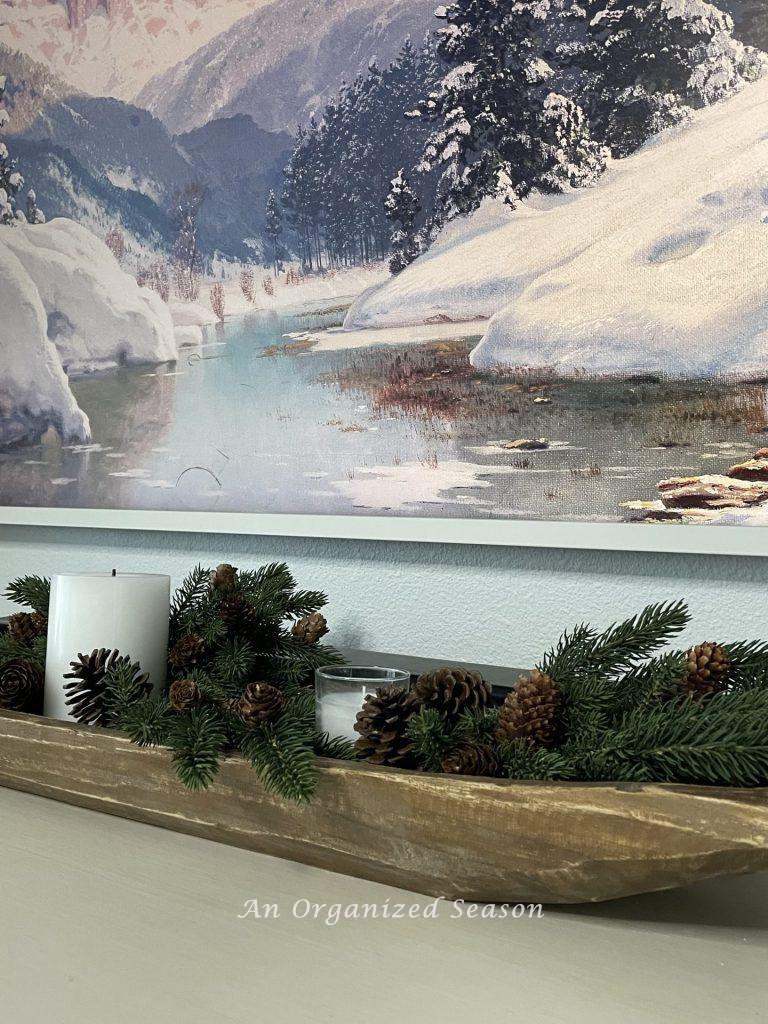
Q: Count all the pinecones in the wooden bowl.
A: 14